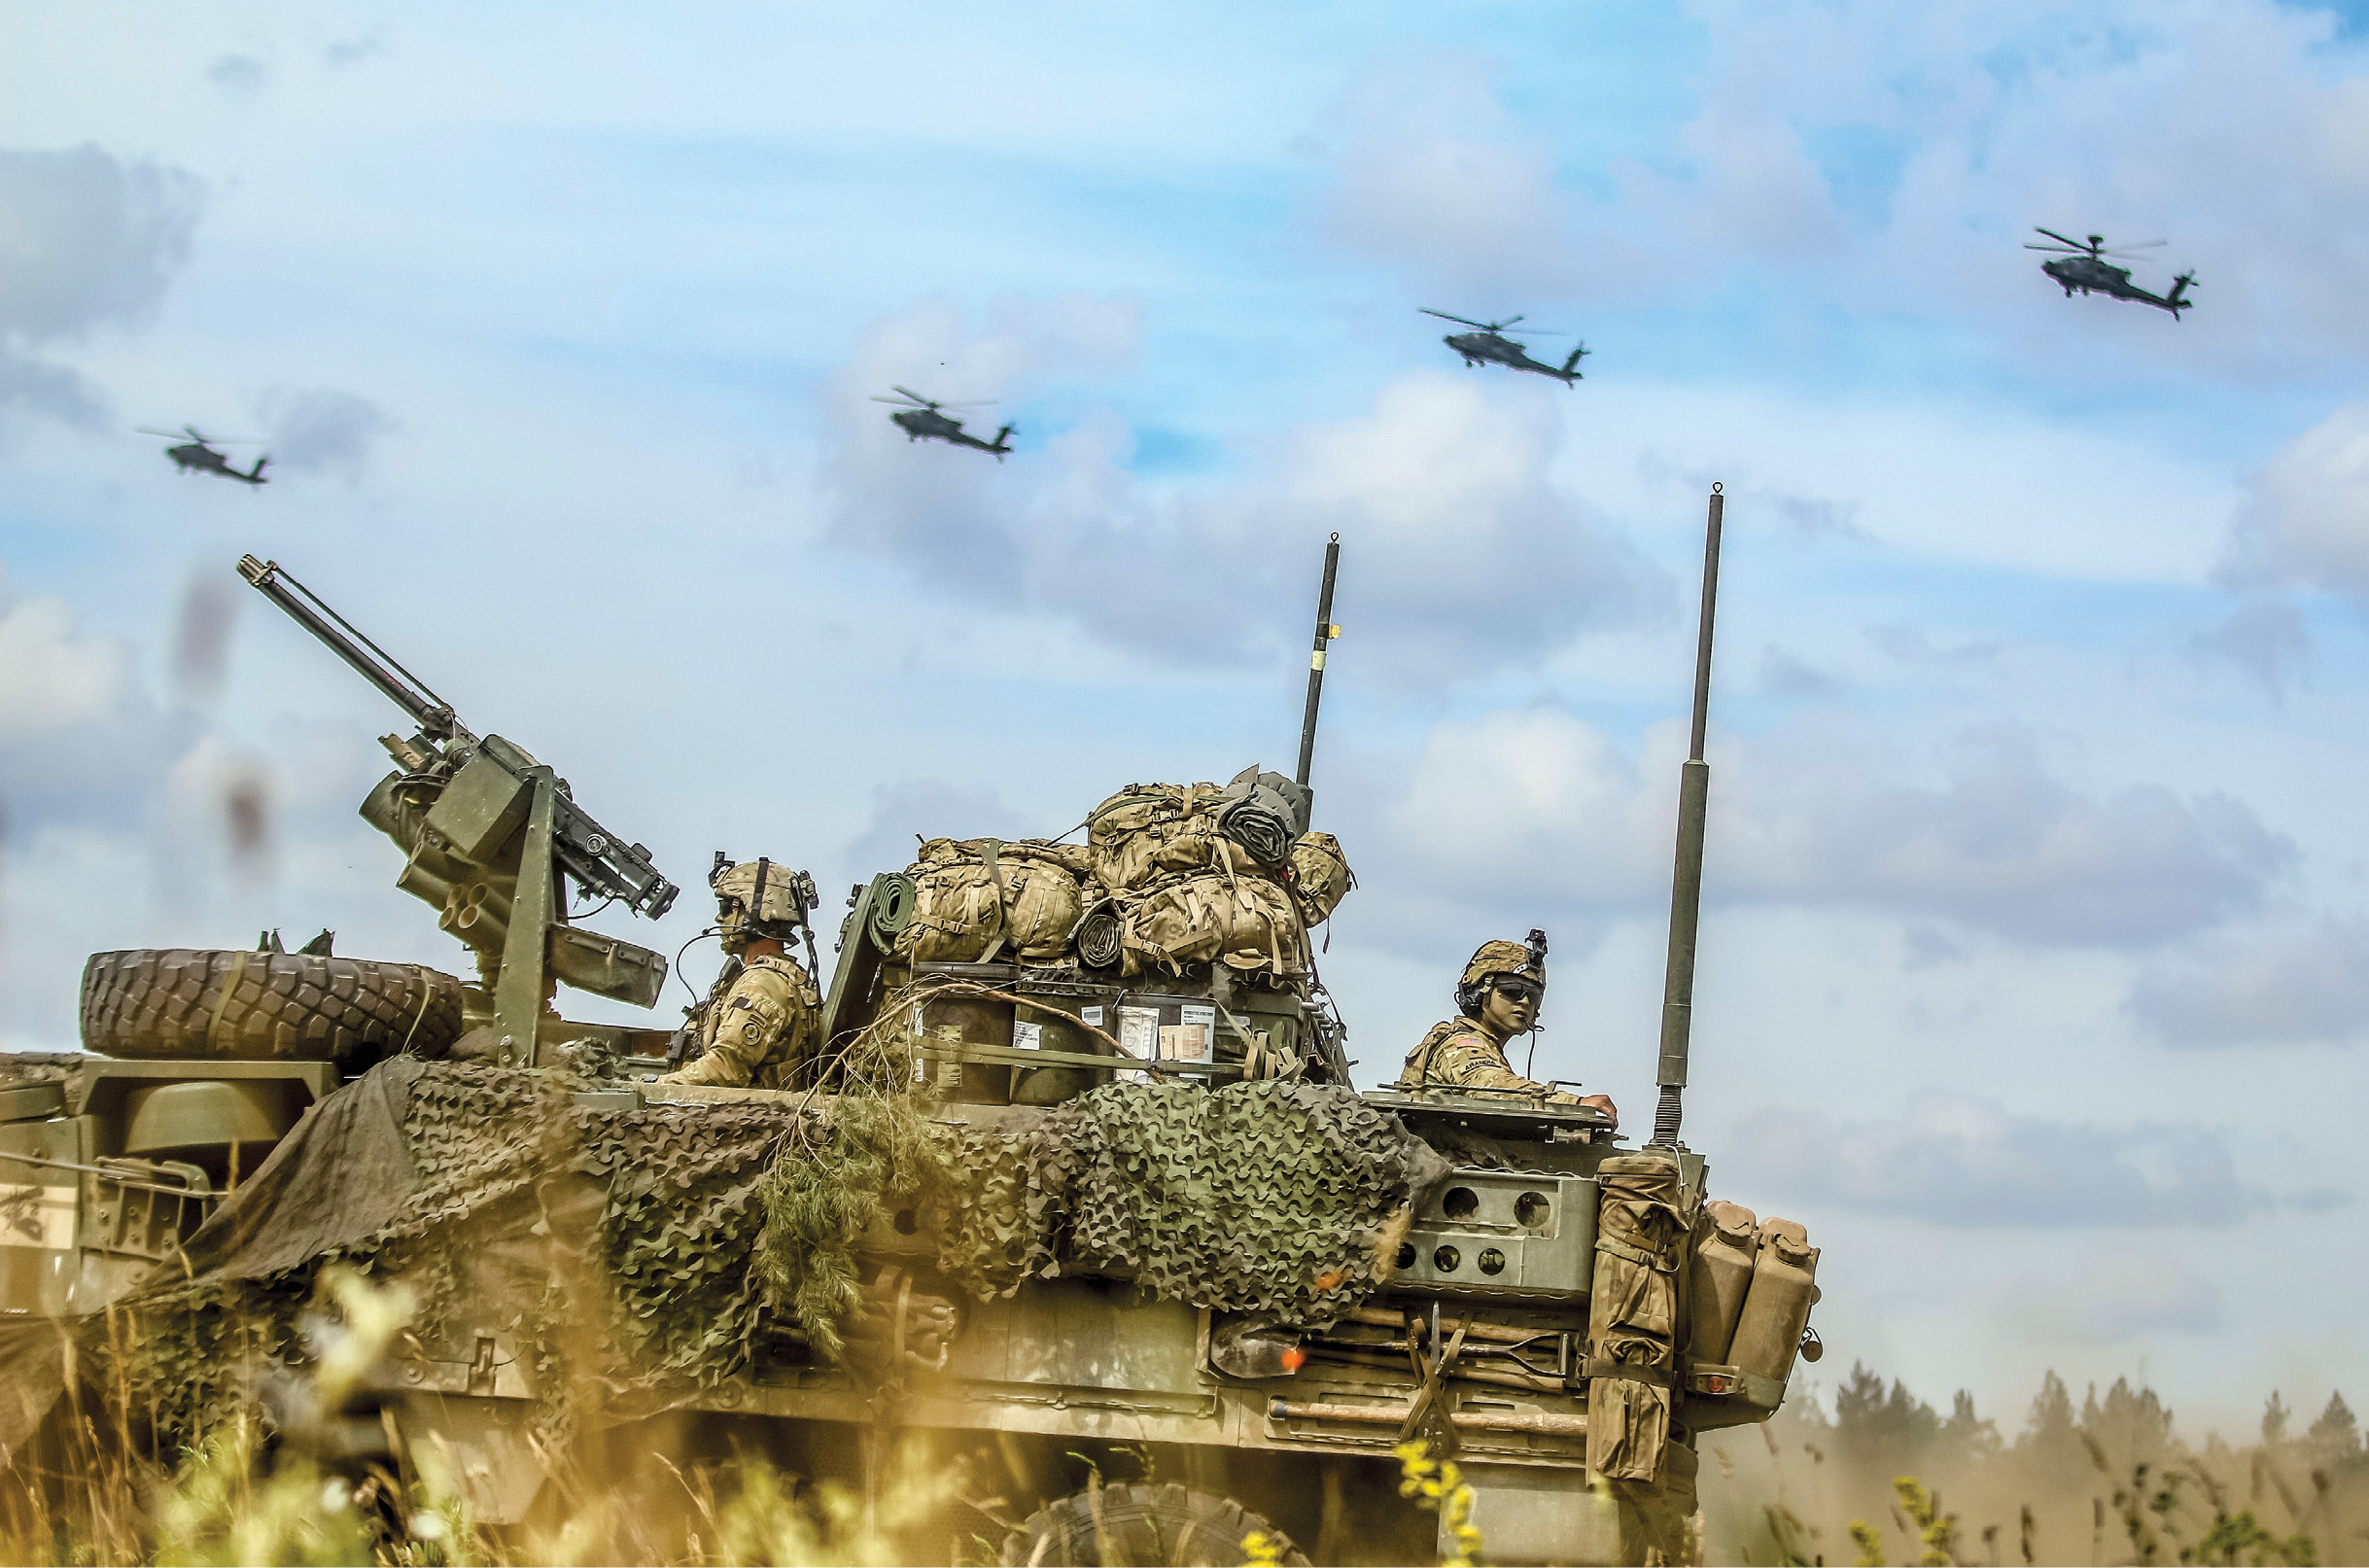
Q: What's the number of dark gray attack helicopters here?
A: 4